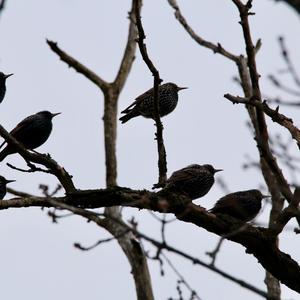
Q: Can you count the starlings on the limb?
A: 6